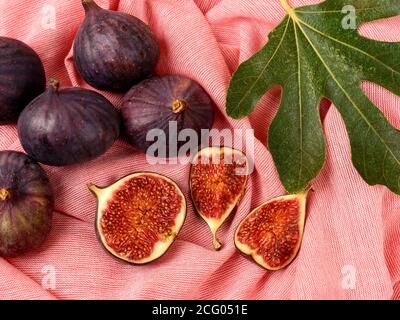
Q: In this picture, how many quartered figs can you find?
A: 2